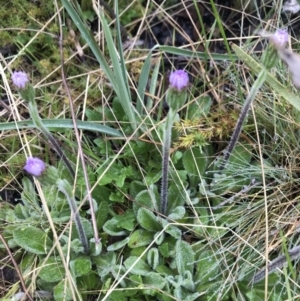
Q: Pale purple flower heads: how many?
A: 4